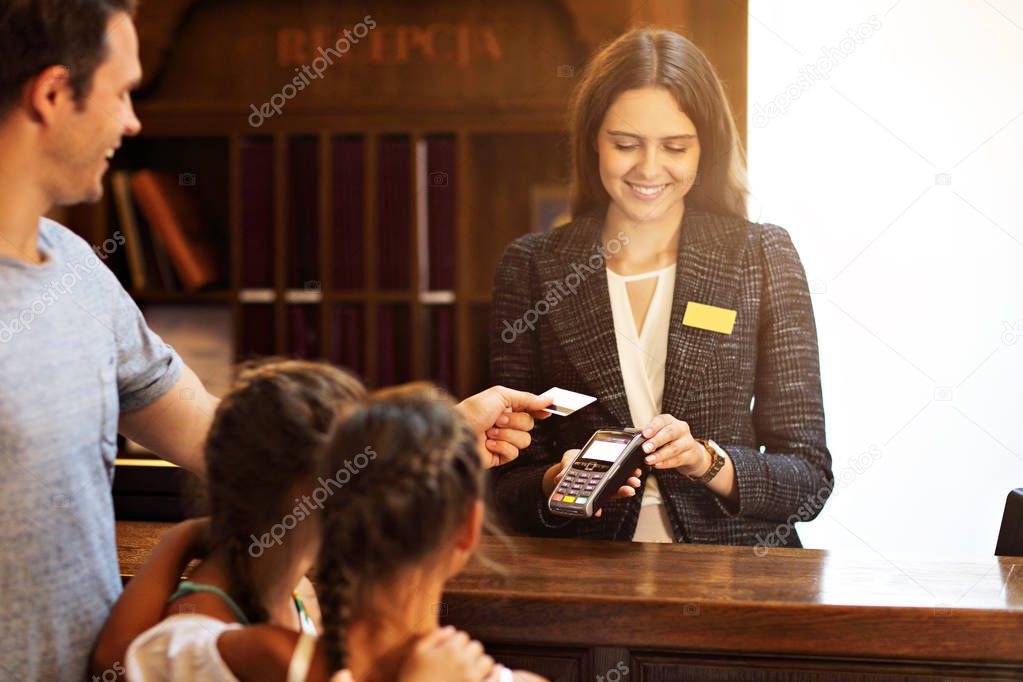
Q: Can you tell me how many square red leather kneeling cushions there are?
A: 0